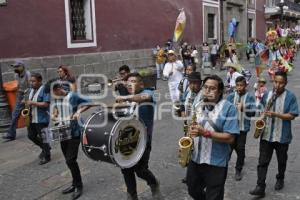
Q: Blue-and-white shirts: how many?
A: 7